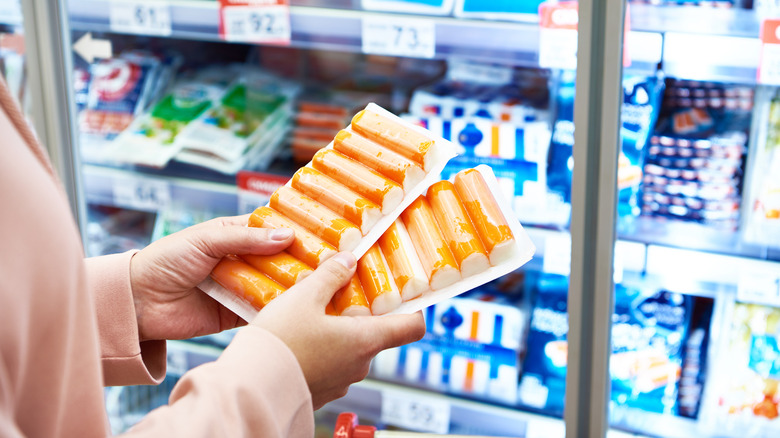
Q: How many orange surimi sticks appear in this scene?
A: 15